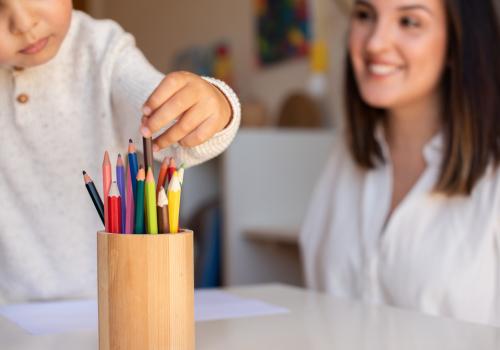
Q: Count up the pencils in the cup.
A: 14